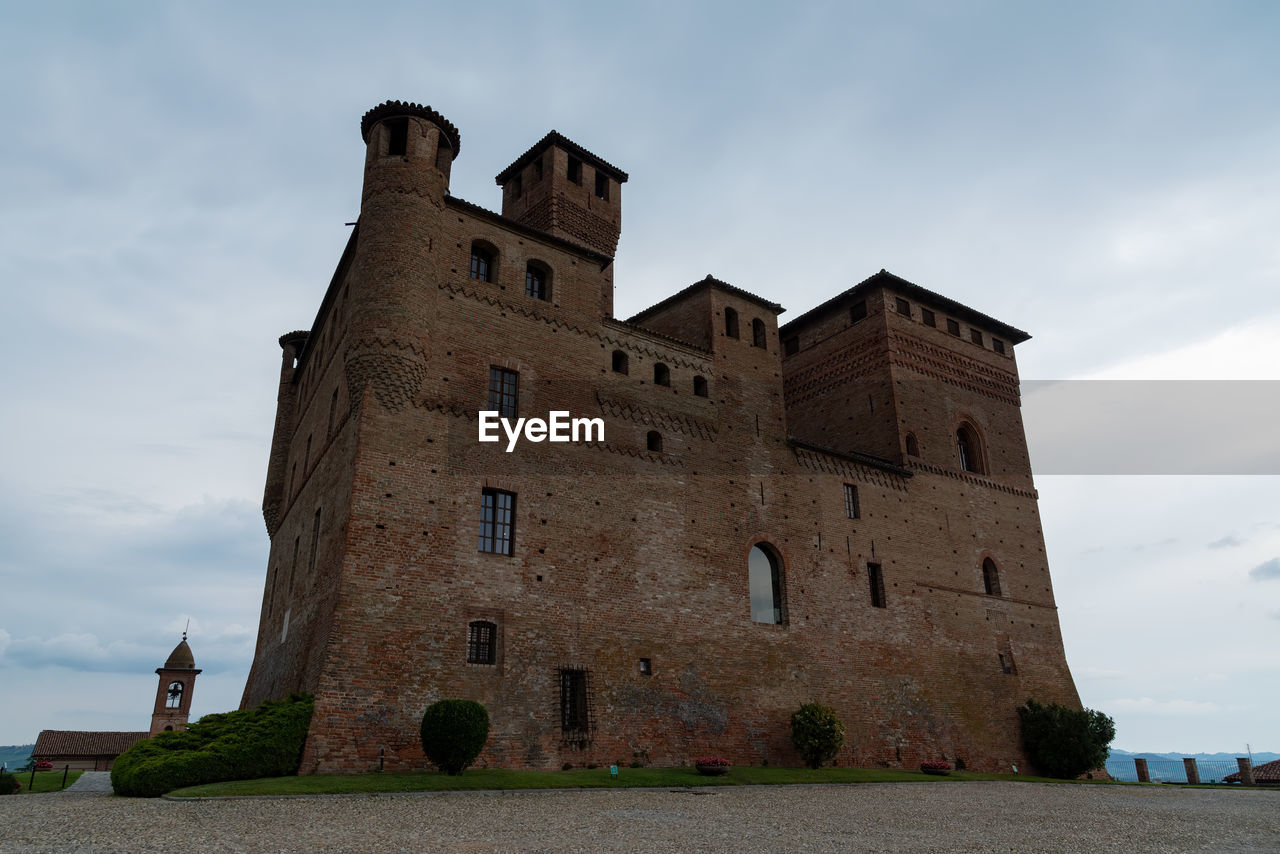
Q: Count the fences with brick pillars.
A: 1